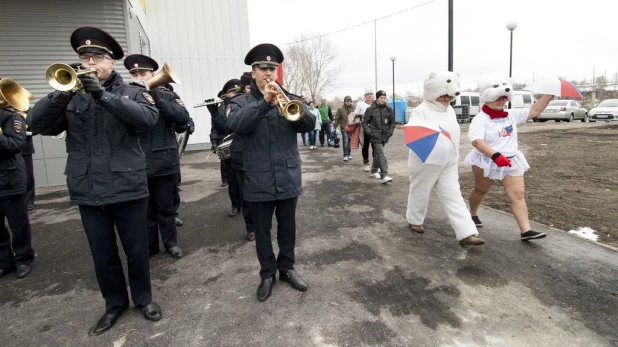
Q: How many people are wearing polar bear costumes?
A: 2